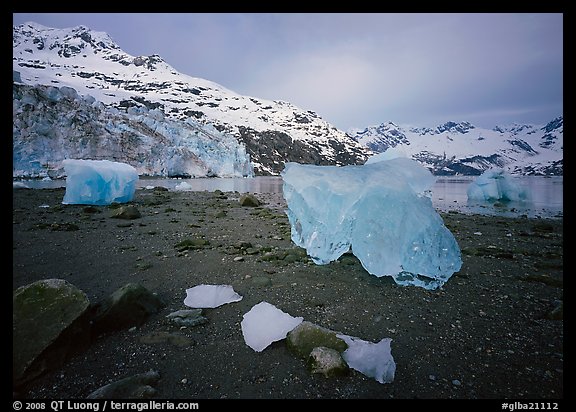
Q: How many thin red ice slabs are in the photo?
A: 0